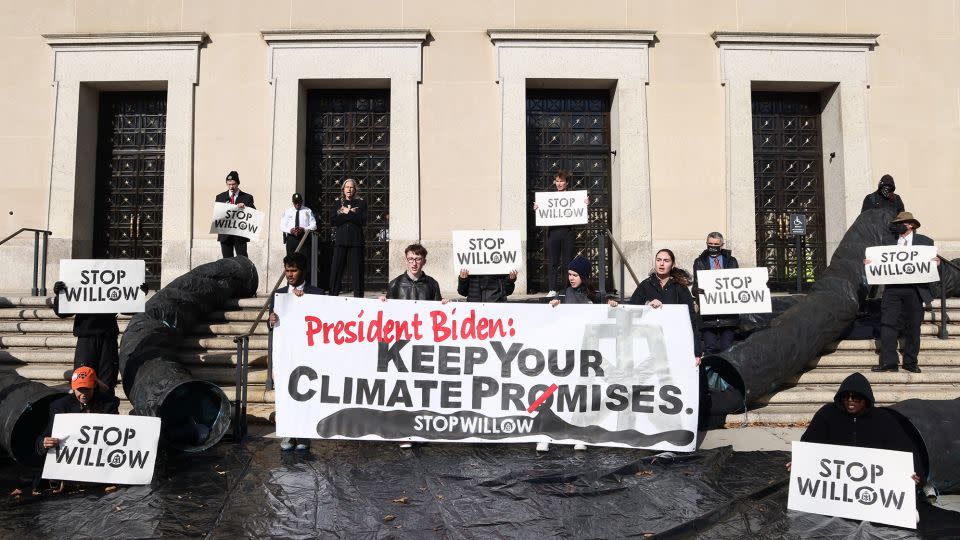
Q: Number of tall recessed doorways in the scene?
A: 4